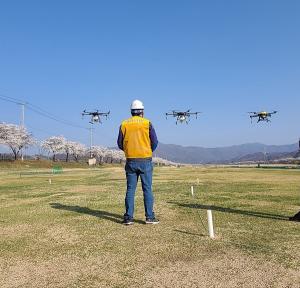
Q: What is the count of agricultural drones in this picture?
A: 3